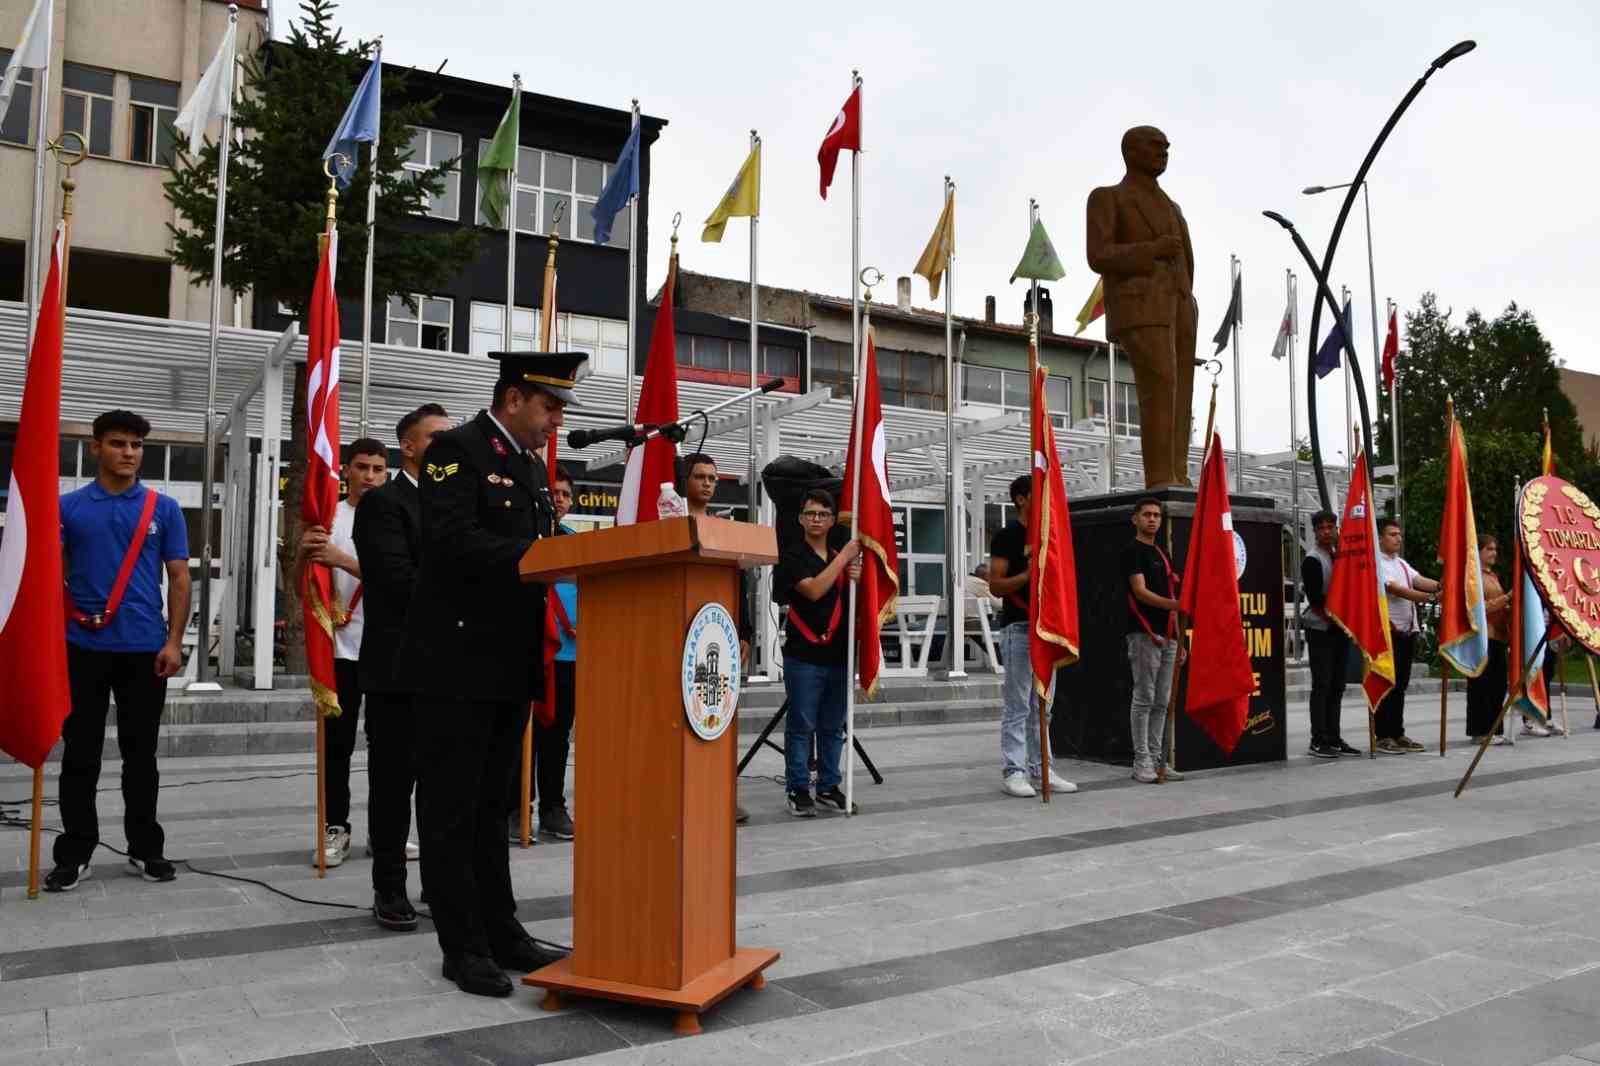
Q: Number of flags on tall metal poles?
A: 14